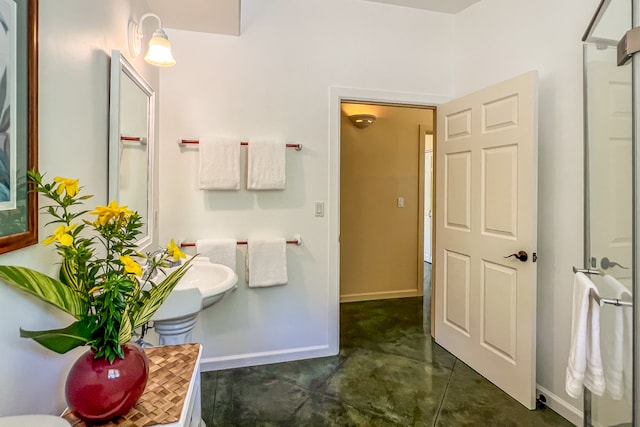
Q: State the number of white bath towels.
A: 5